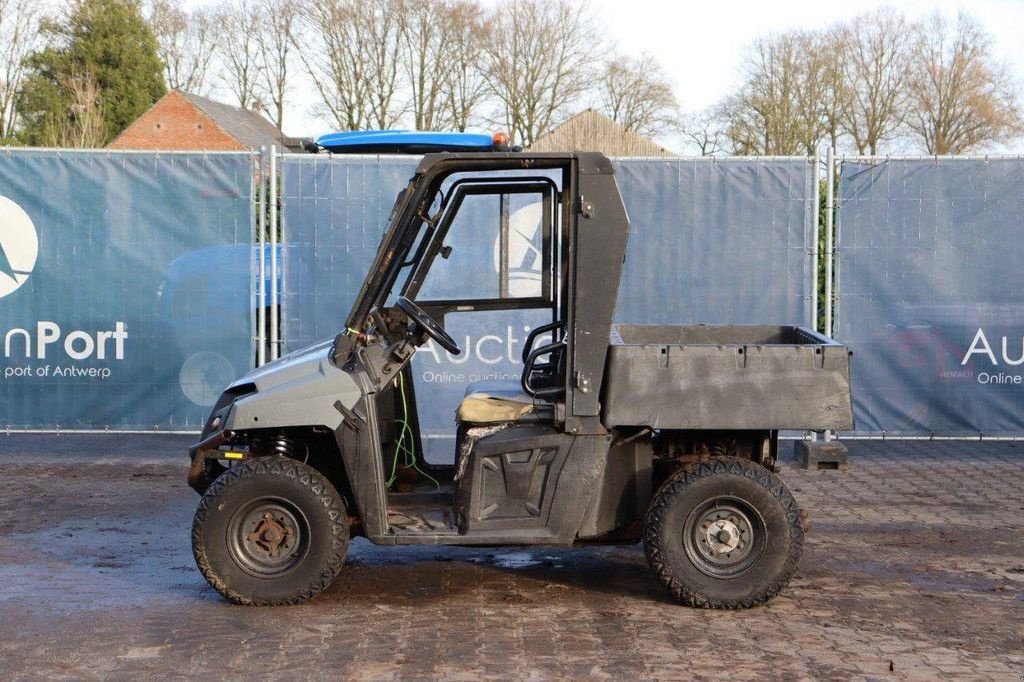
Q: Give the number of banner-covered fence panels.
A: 3